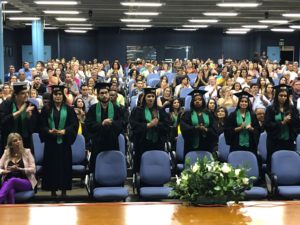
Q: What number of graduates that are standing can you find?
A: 7